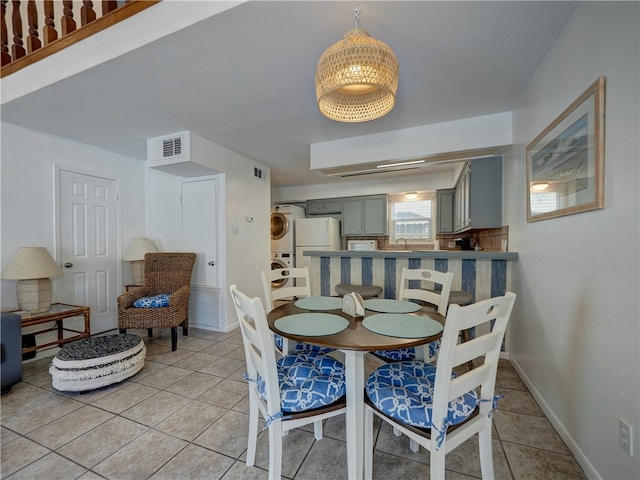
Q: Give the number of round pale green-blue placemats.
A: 4